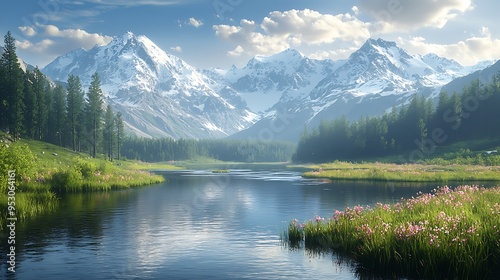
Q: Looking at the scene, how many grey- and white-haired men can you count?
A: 0